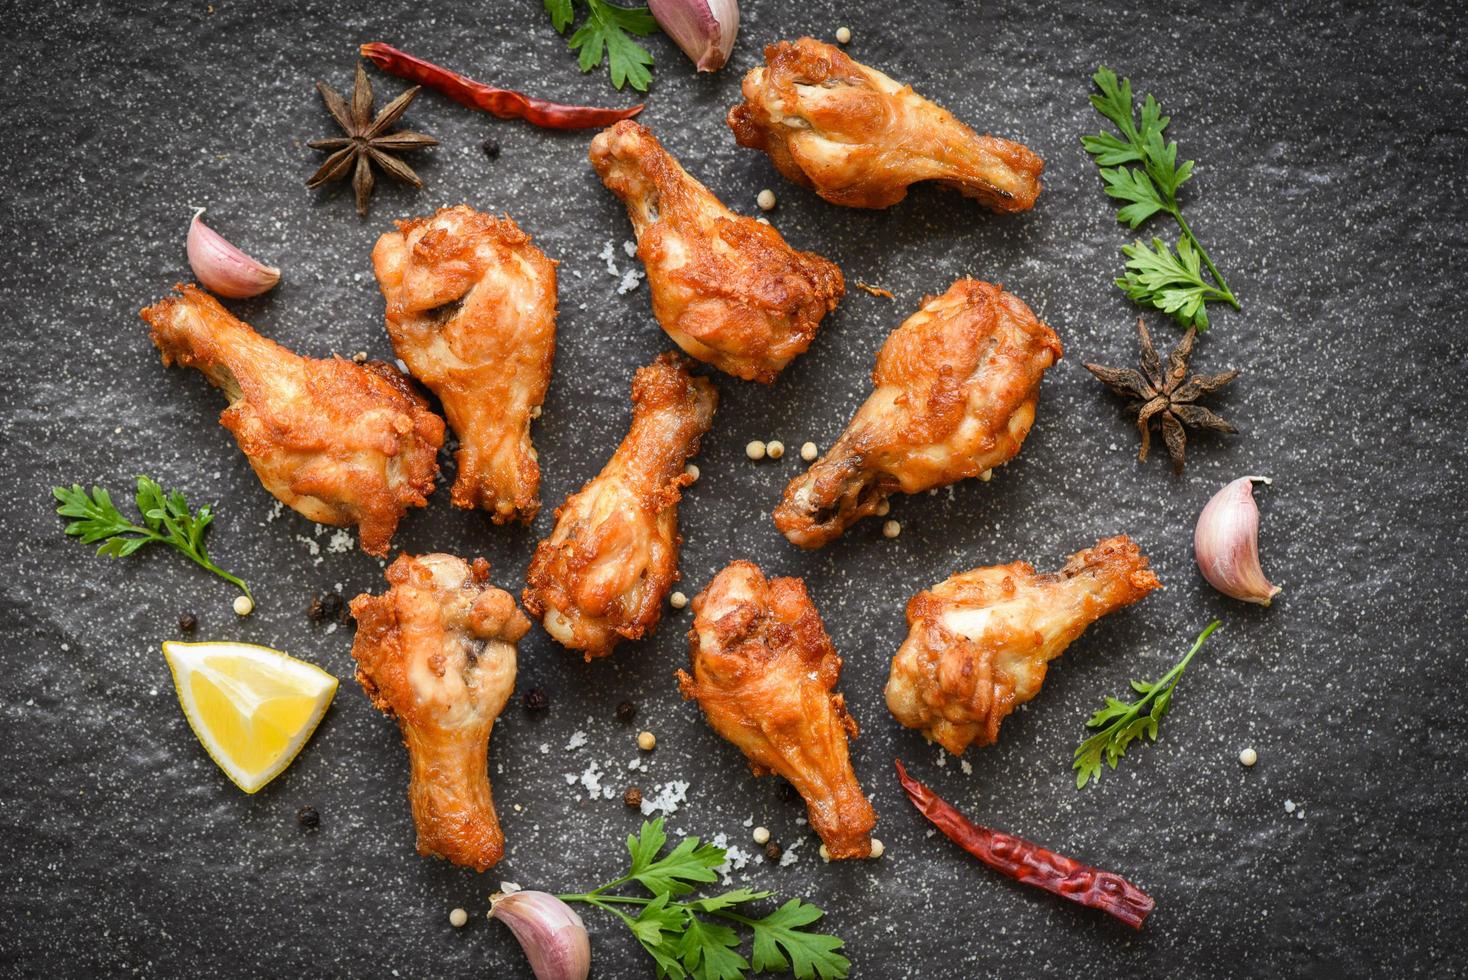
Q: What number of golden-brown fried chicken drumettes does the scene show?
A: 9